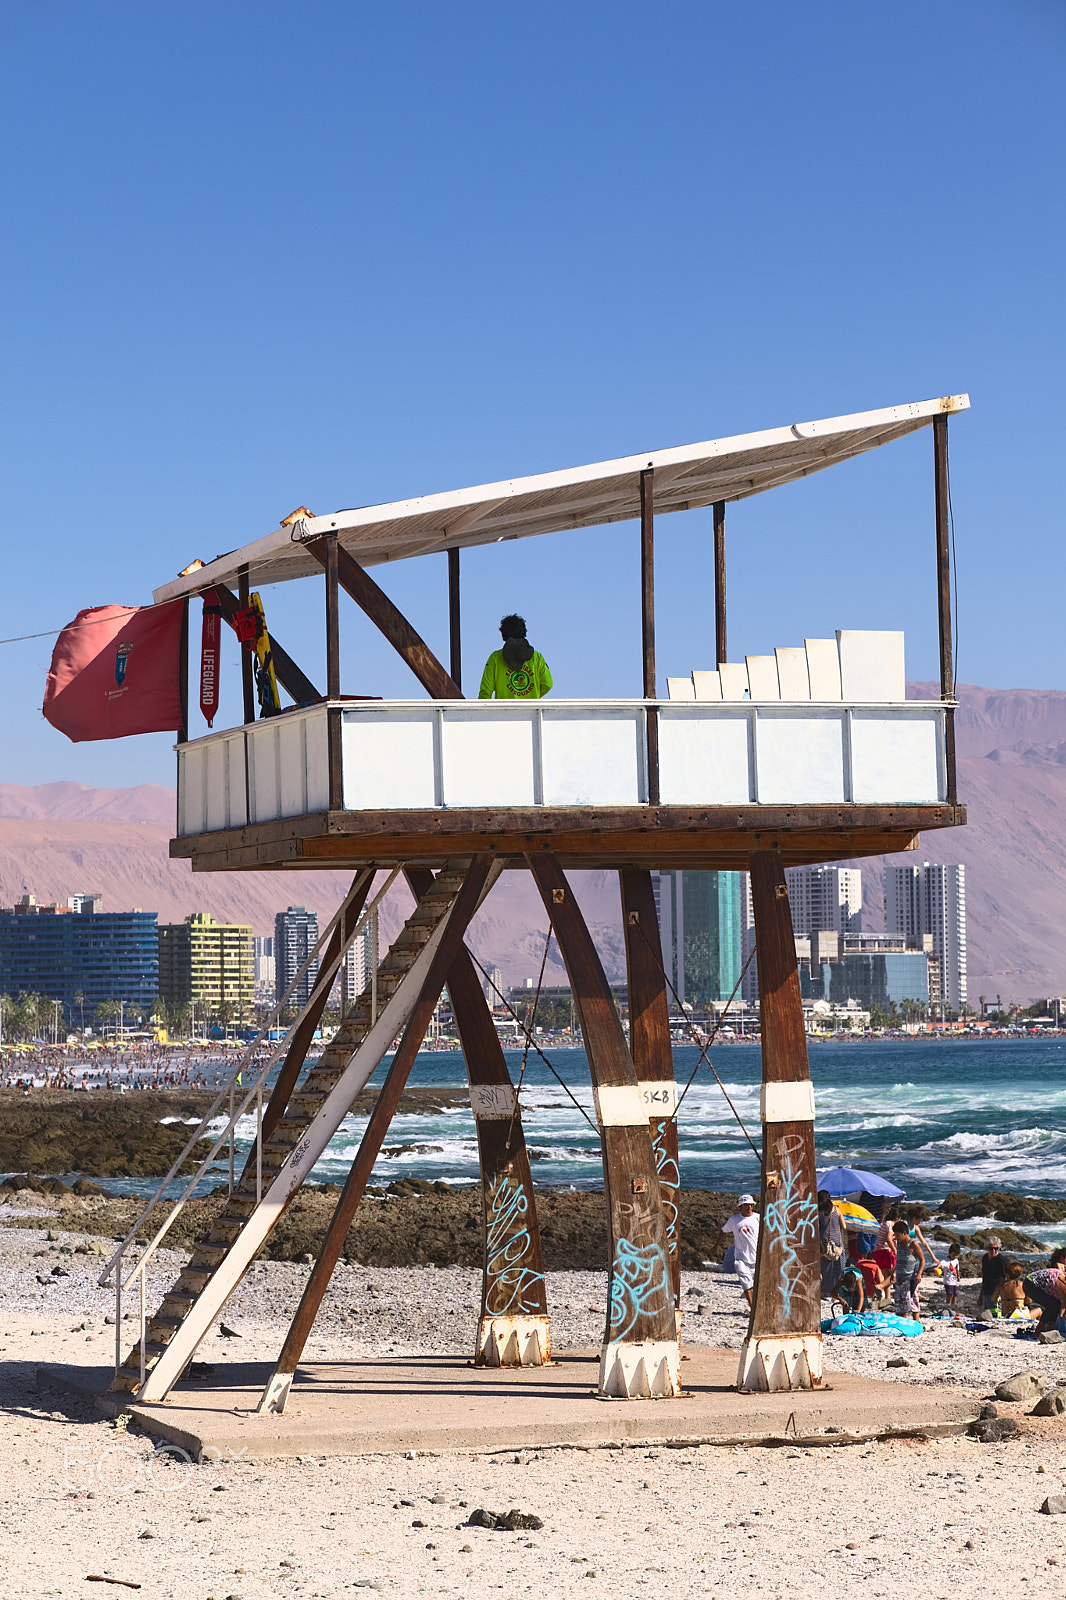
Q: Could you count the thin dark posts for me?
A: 7